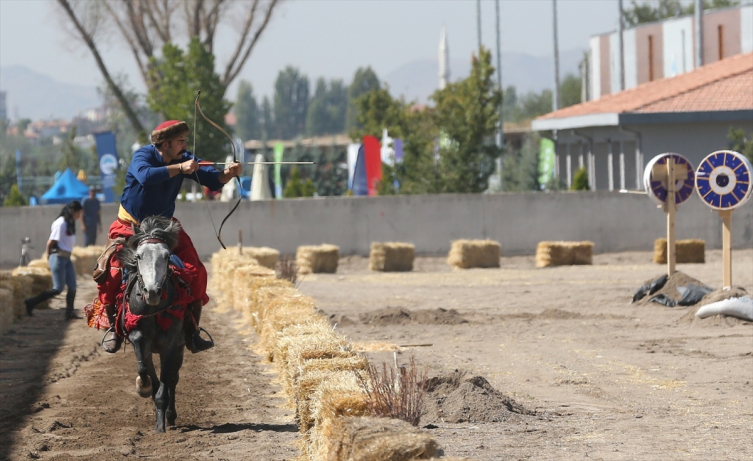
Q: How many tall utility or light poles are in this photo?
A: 5